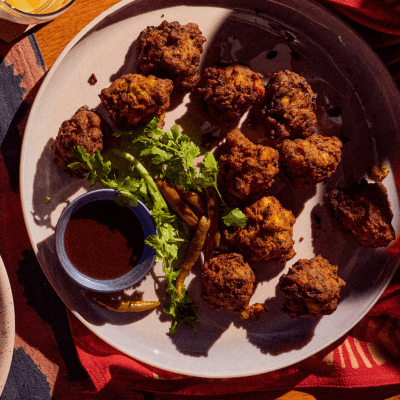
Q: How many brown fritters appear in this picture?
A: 11